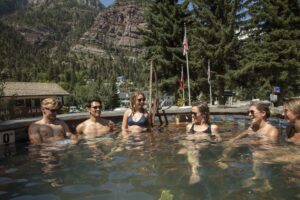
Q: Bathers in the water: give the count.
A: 6